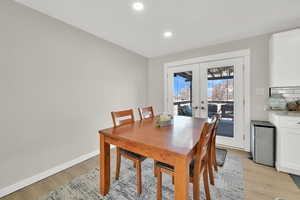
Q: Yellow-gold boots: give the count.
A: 0